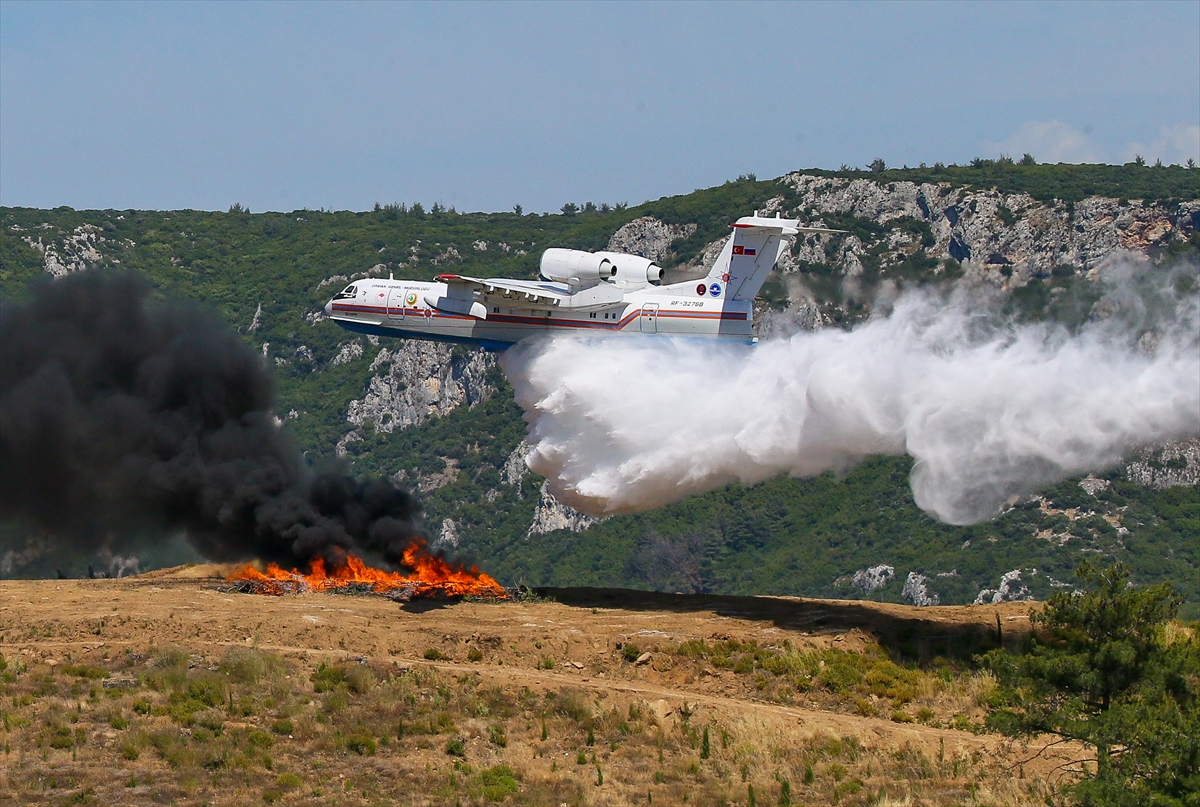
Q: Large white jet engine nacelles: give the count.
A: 2